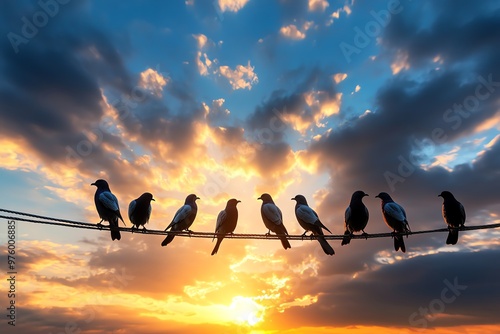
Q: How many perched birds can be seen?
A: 9